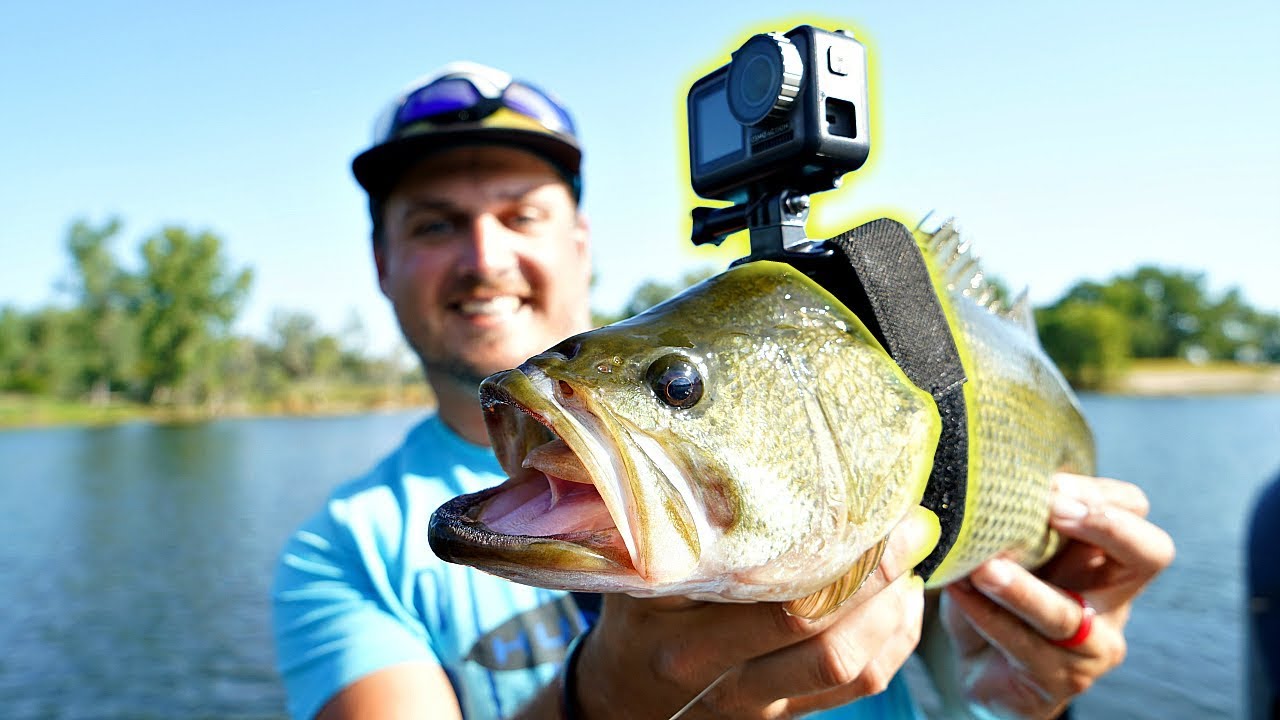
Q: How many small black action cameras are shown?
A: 1